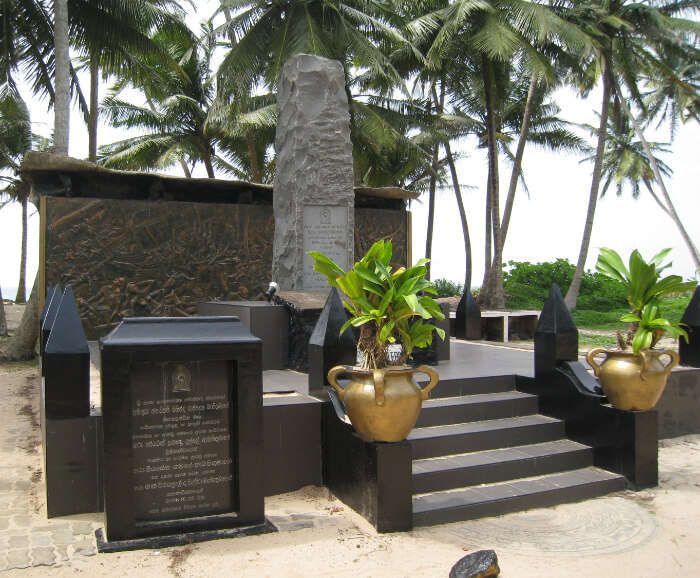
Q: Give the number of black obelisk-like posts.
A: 7